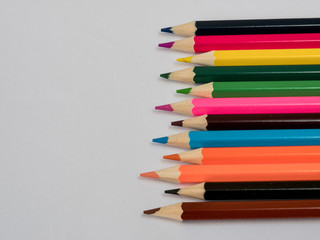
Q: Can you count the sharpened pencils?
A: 12